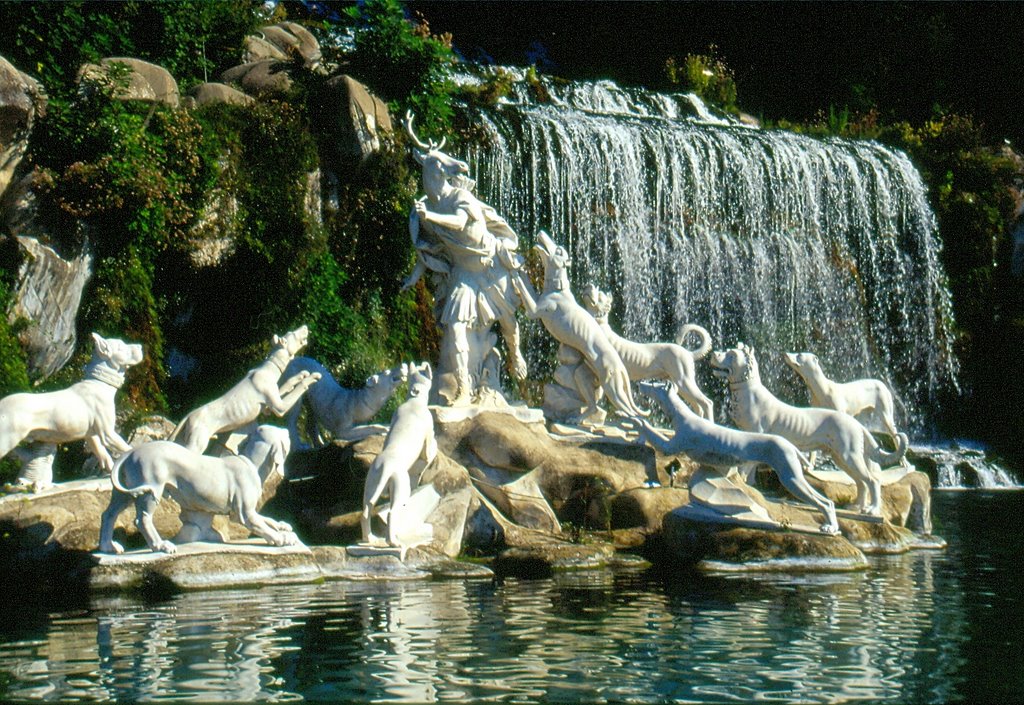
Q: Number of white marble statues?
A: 11